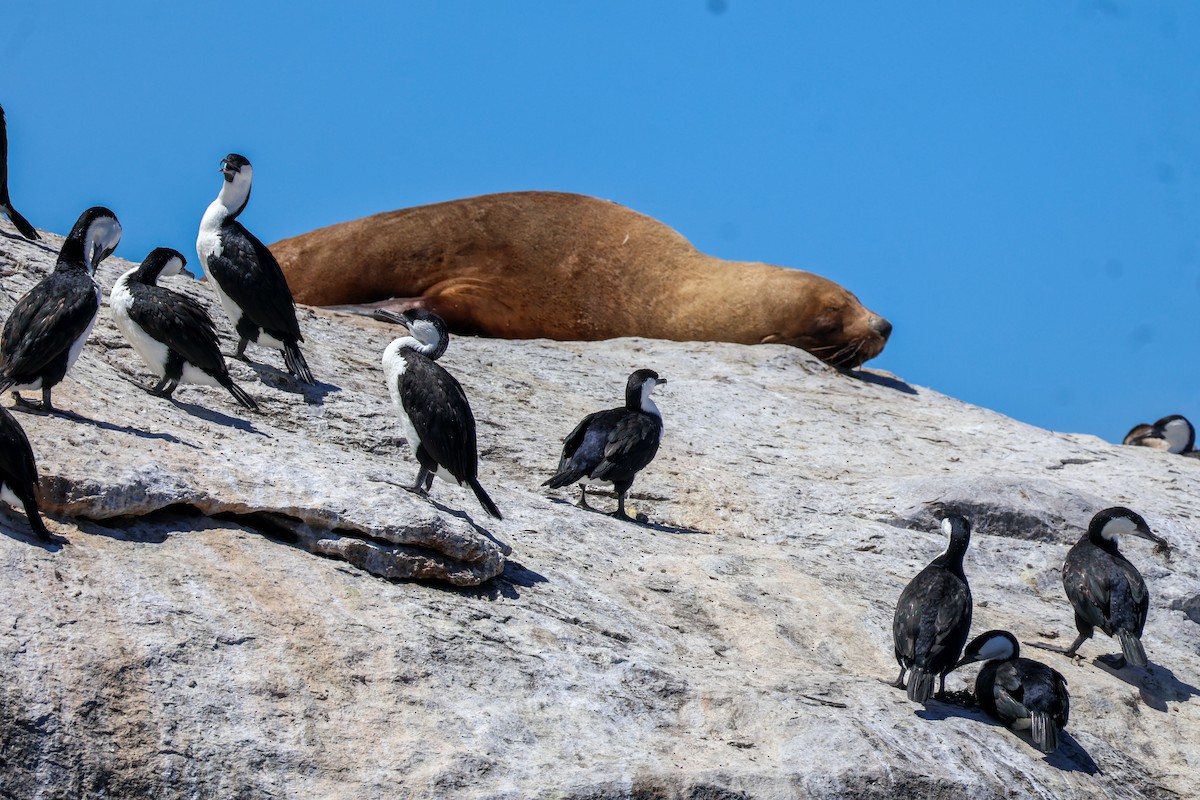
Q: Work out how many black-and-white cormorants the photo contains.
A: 11